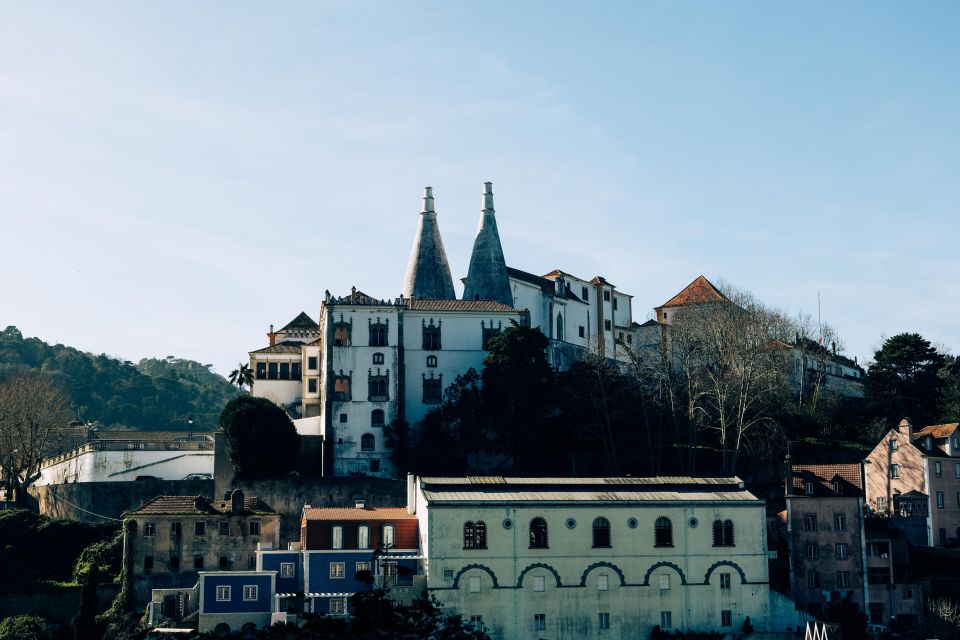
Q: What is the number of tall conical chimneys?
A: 2